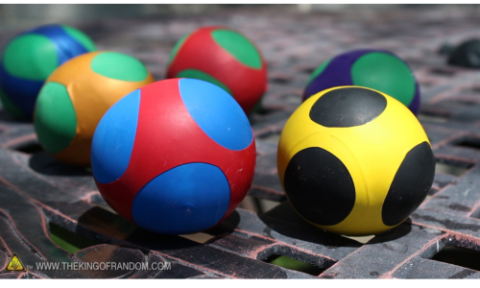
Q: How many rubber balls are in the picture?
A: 6